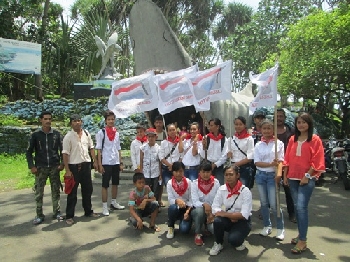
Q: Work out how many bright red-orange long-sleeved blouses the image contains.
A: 1